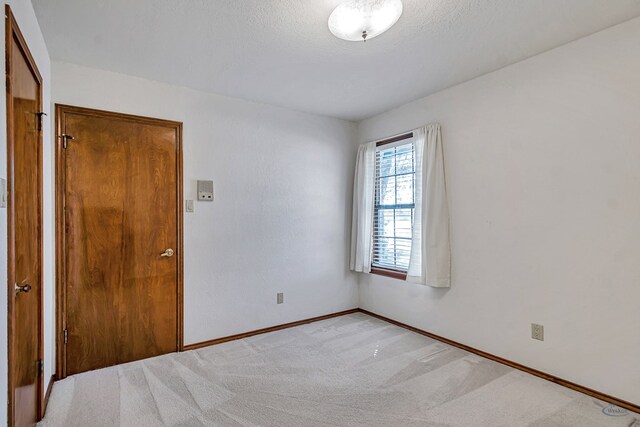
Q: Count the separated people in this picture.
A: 0